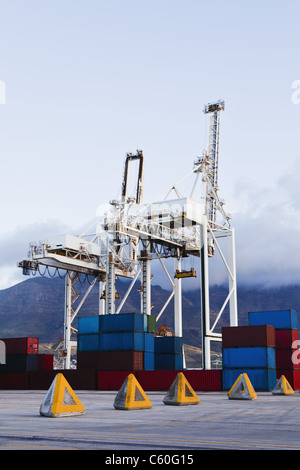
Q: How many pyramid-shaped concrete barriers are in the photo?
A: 5